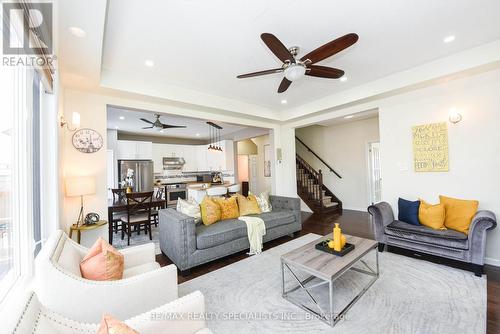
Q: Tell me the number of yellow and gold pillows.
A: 5